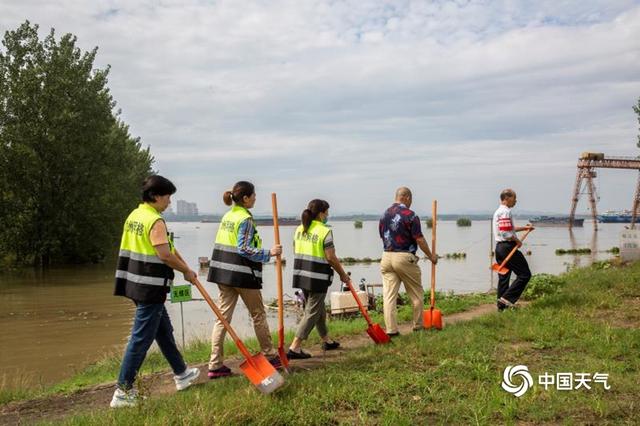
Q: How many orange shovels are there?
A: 5